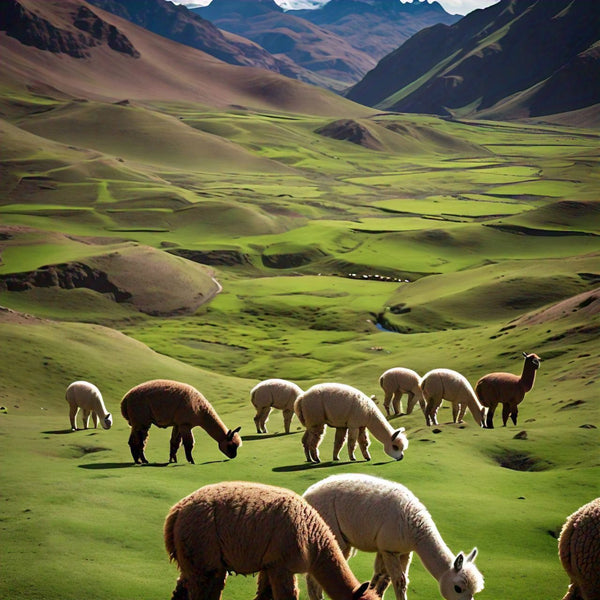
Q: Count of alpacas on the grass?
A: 10